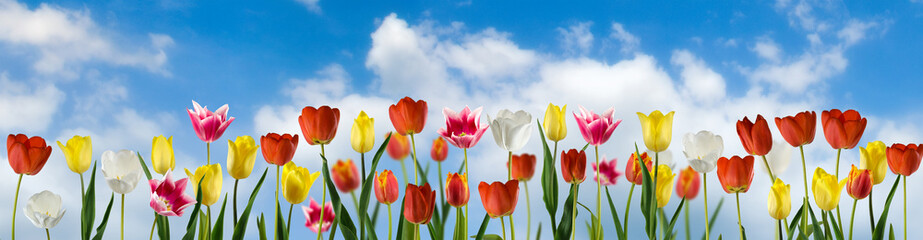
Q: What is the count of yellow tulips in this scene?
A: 12